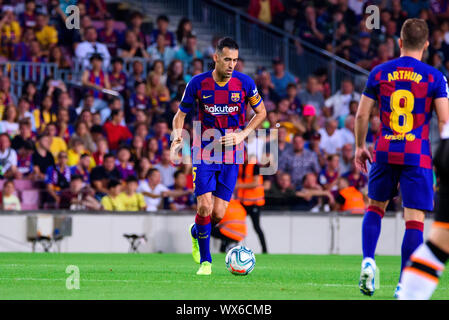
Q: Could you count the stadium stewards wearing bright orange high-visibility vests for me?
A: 3